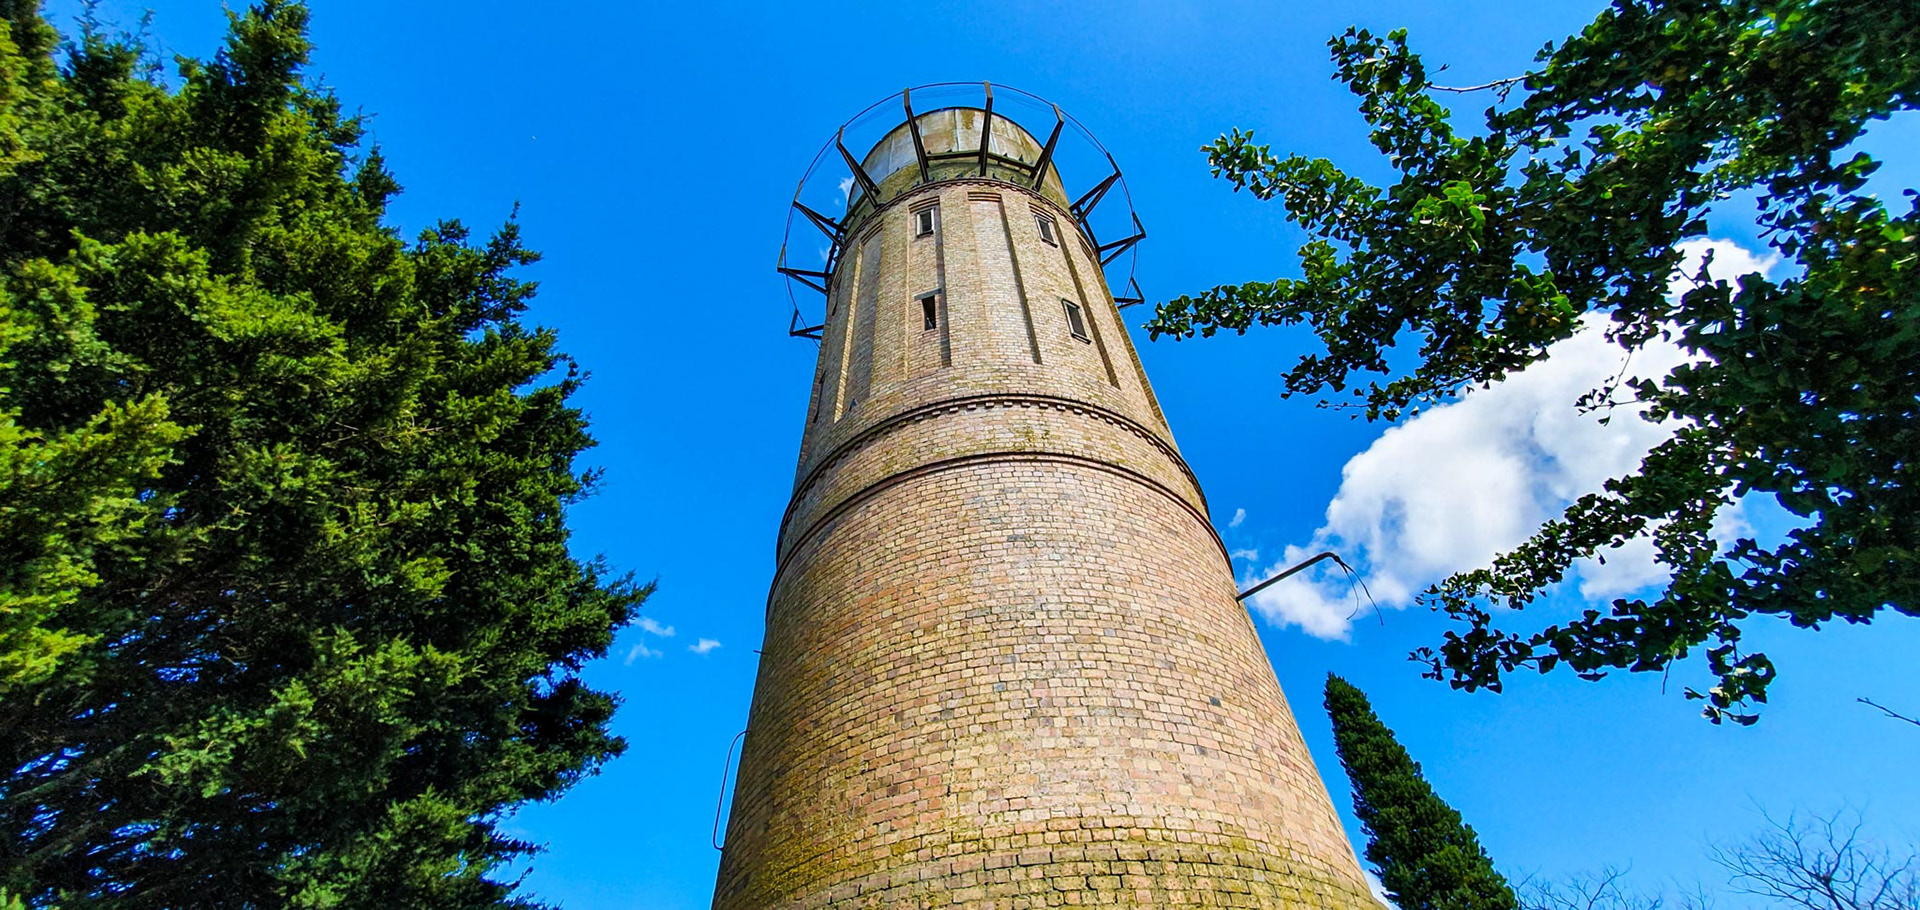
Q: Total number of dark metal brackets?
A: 10